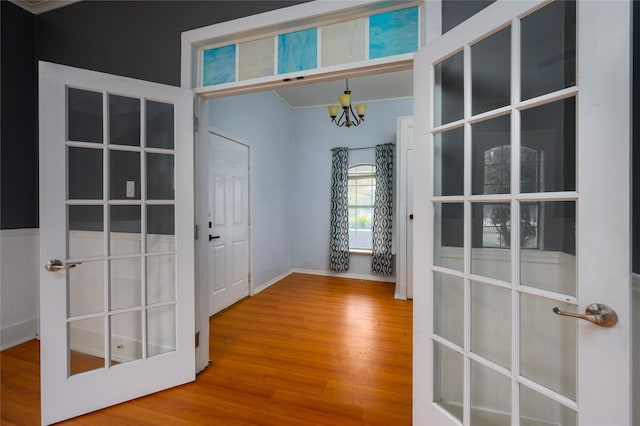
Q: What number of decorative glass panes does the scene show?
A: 5